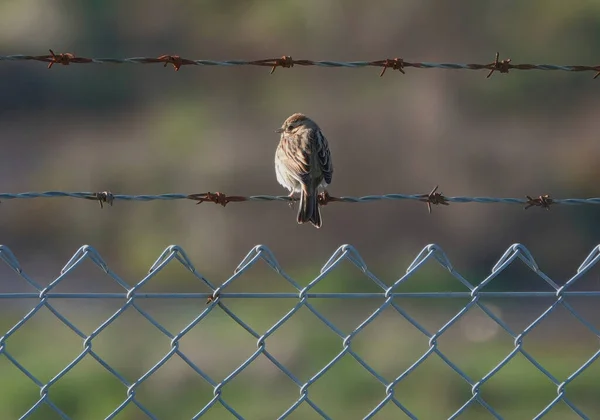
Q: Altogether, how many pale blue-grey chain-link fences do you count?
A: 1